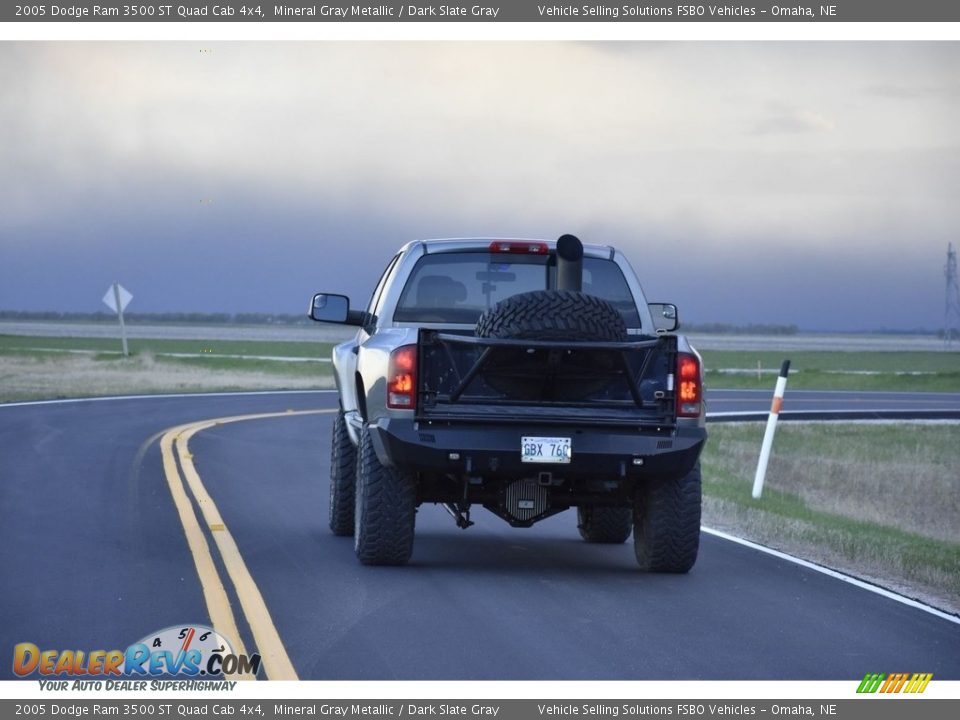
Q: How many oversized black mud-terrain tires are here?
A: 5